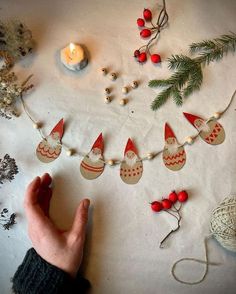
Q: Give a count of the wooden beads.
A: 13